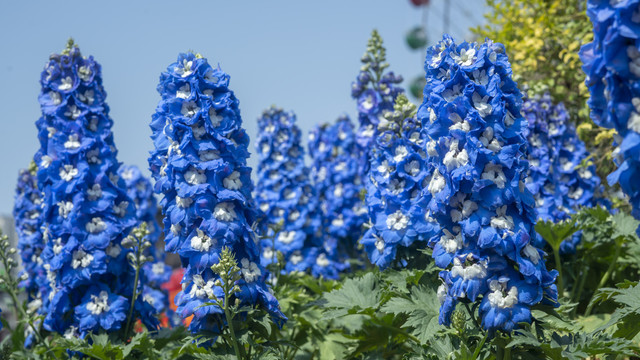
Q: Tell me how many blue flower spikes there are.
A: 11